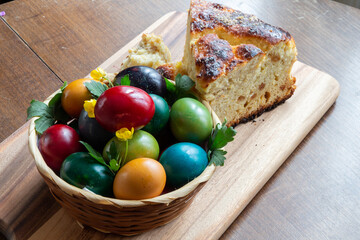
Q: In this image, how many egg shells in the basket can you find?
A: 11